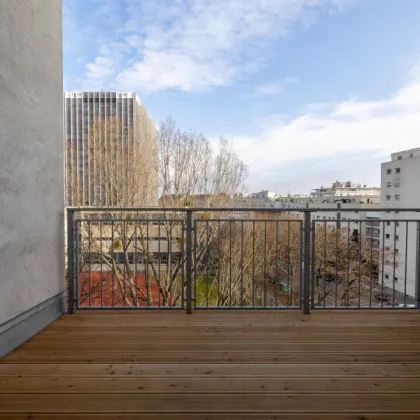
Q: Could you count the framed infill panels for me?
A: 3